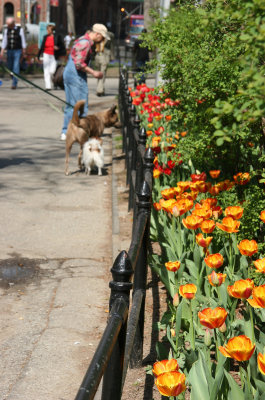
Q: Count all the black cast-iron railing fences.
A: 1